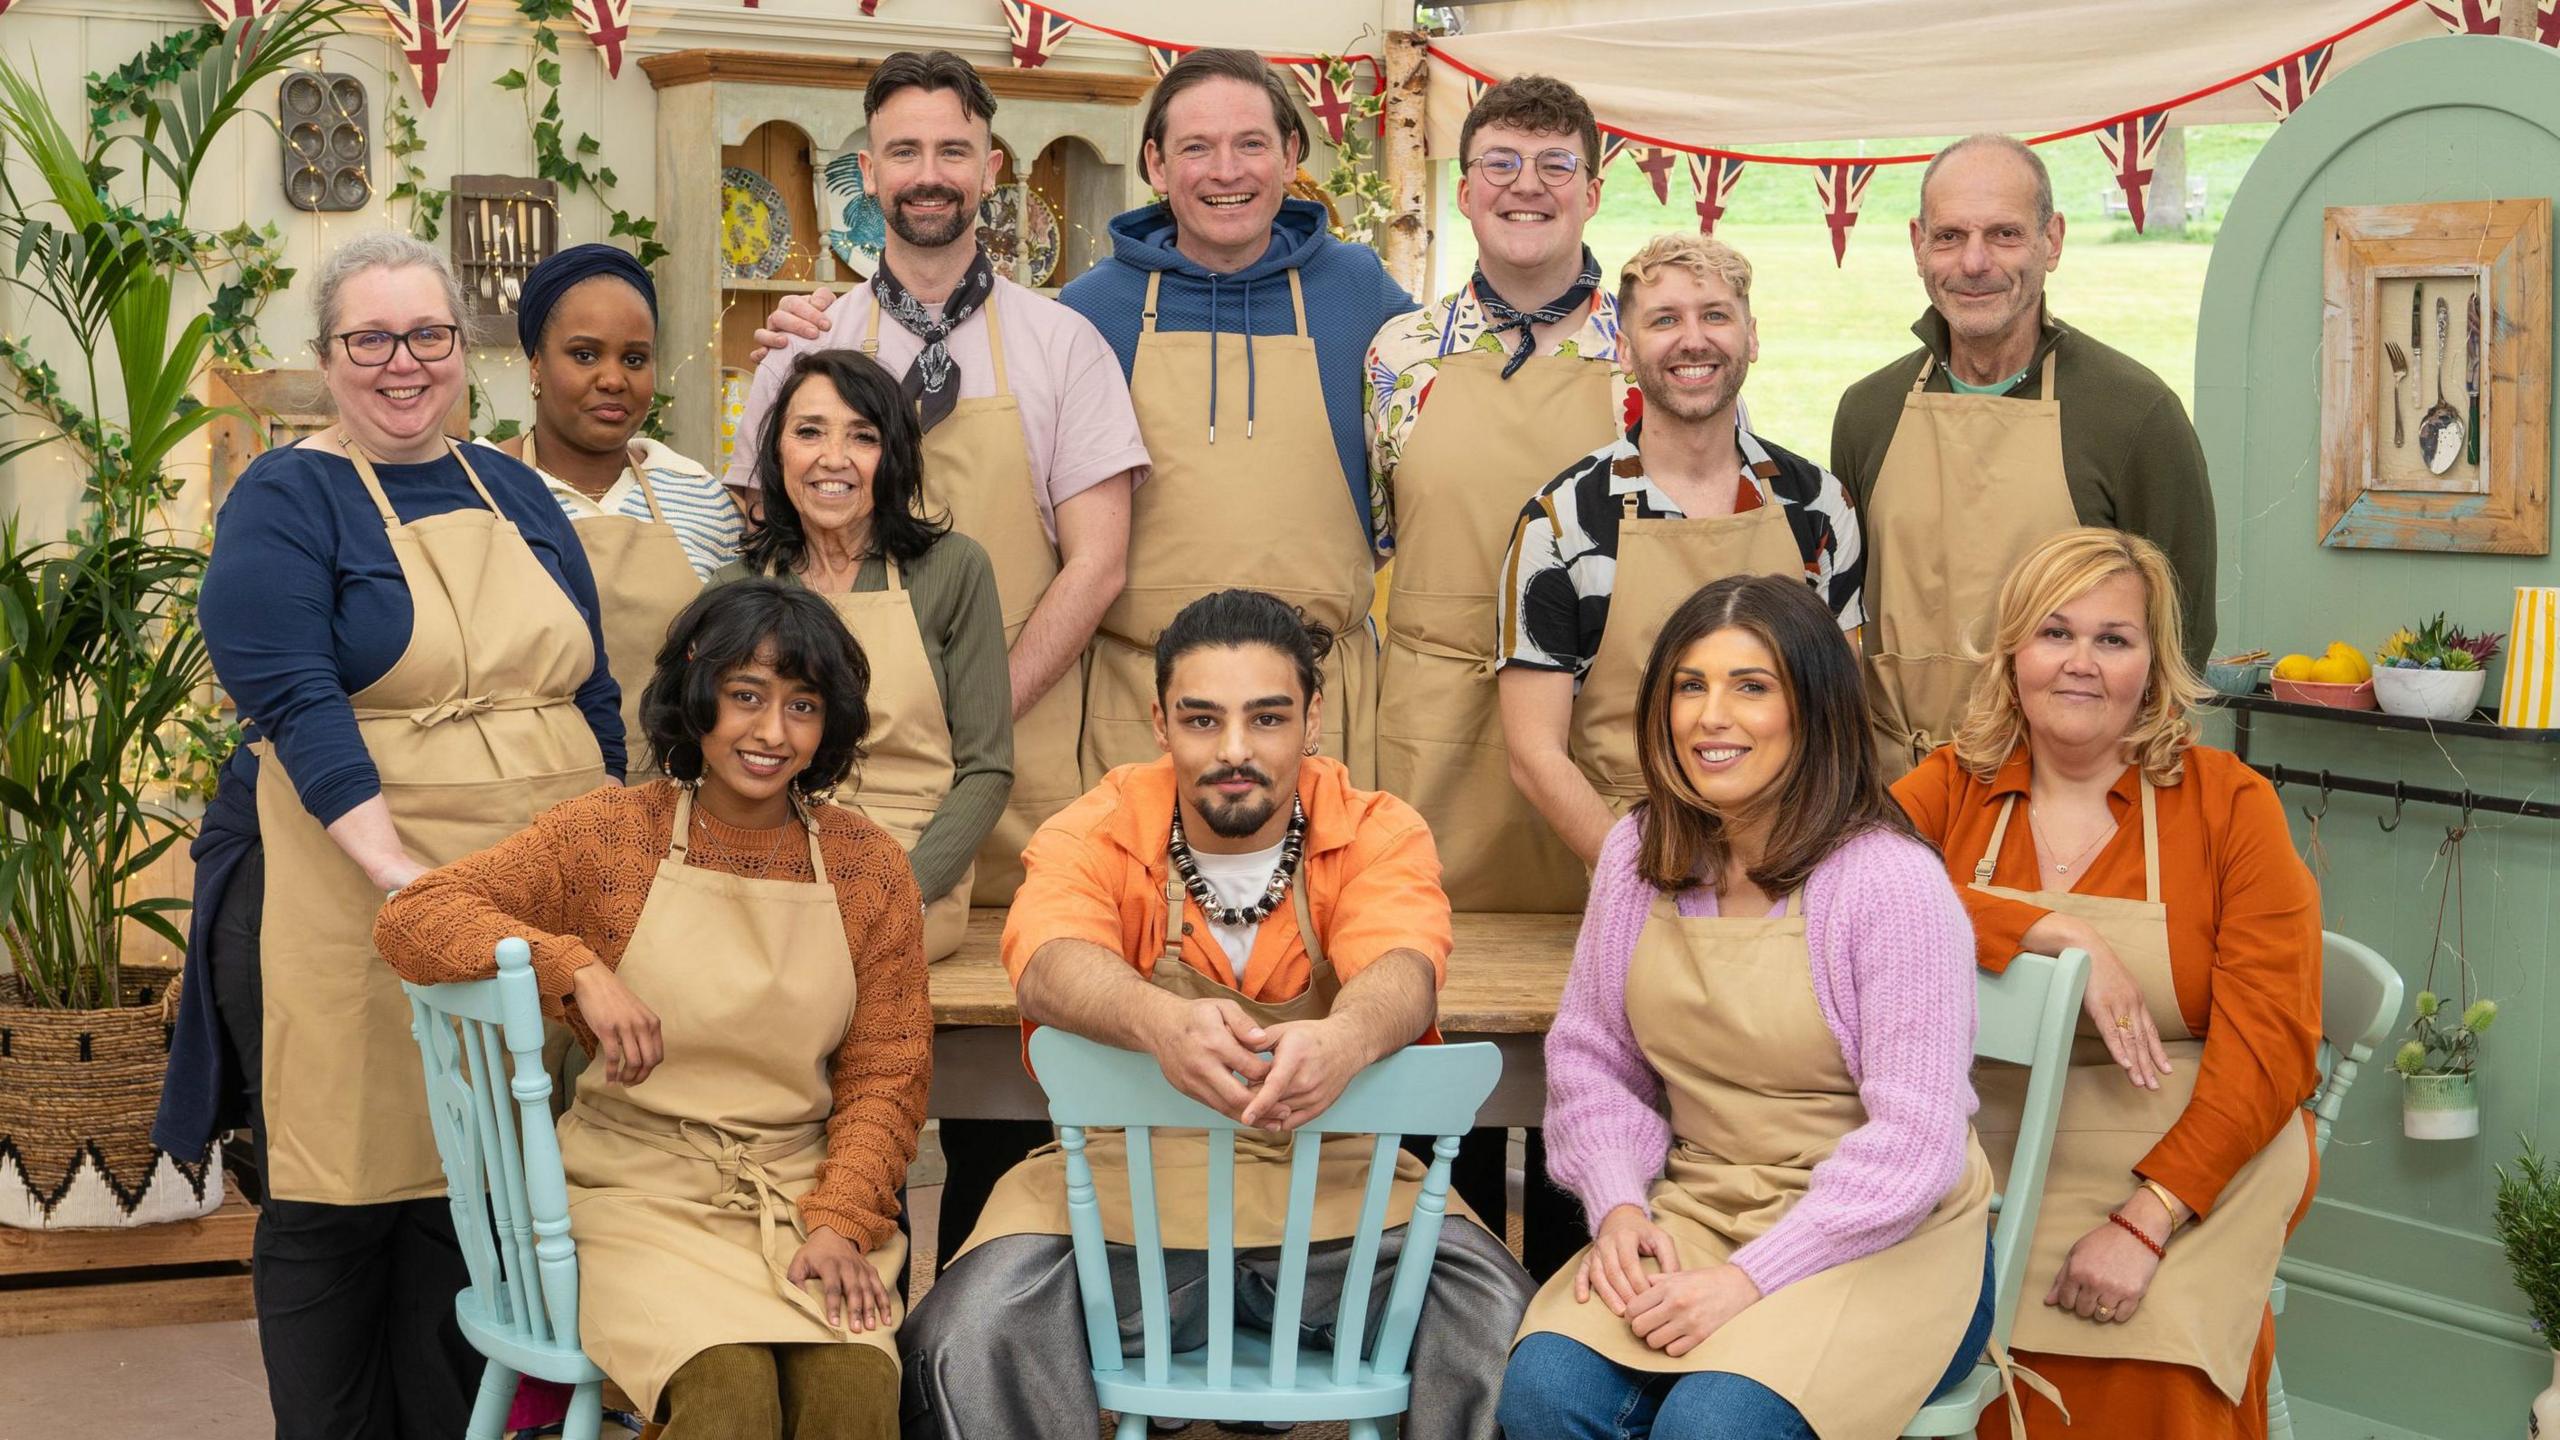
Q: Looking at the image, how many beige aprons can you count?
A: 12